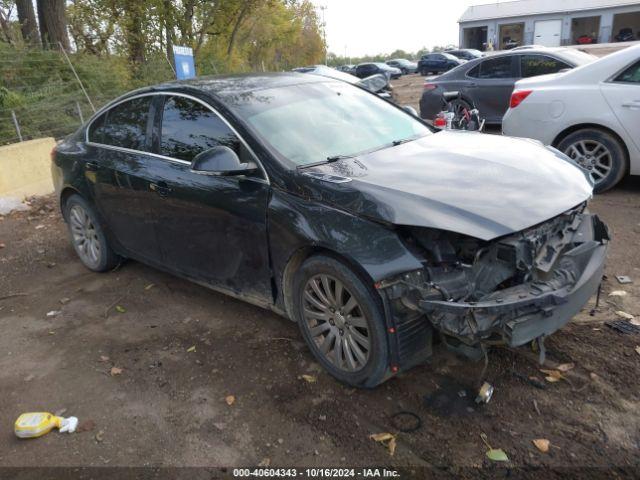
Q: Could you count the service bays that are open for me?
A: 4